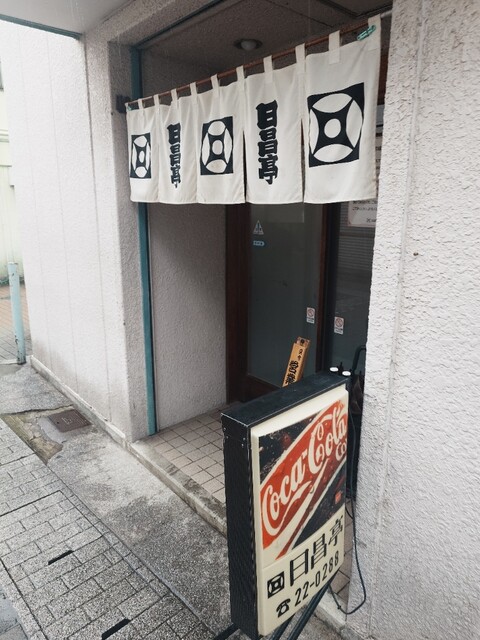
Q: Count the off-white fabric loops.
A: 11